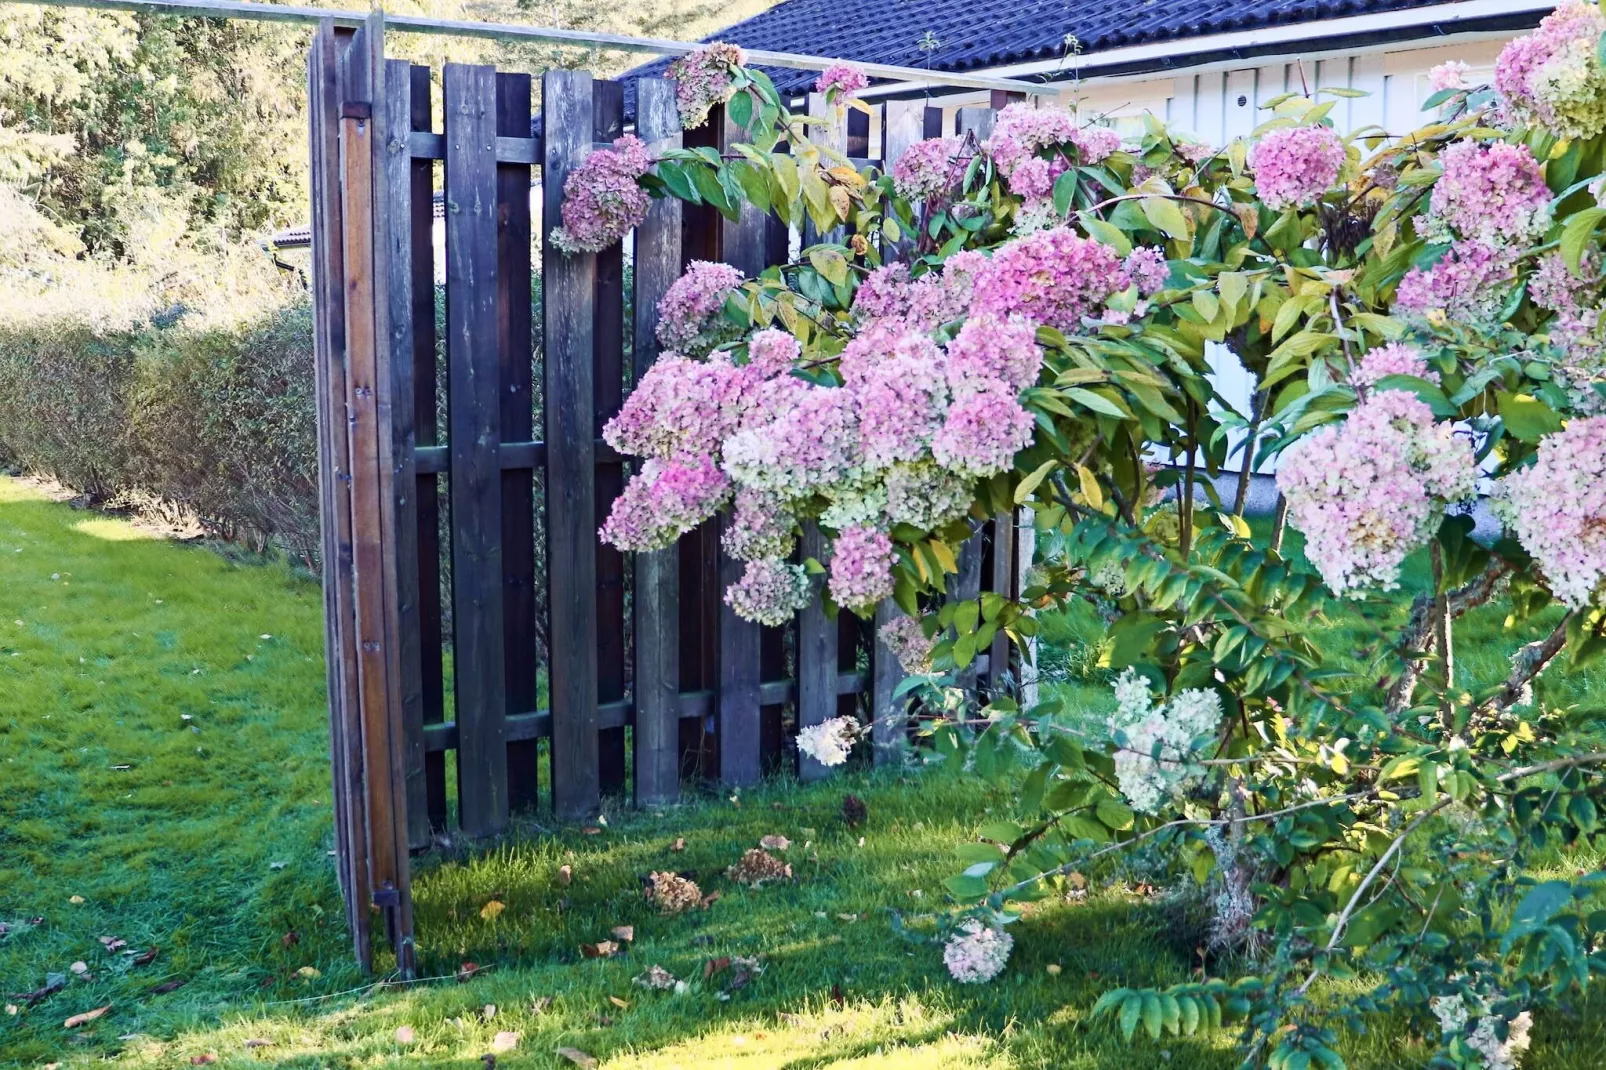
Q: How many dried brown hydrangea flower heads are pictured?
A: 2